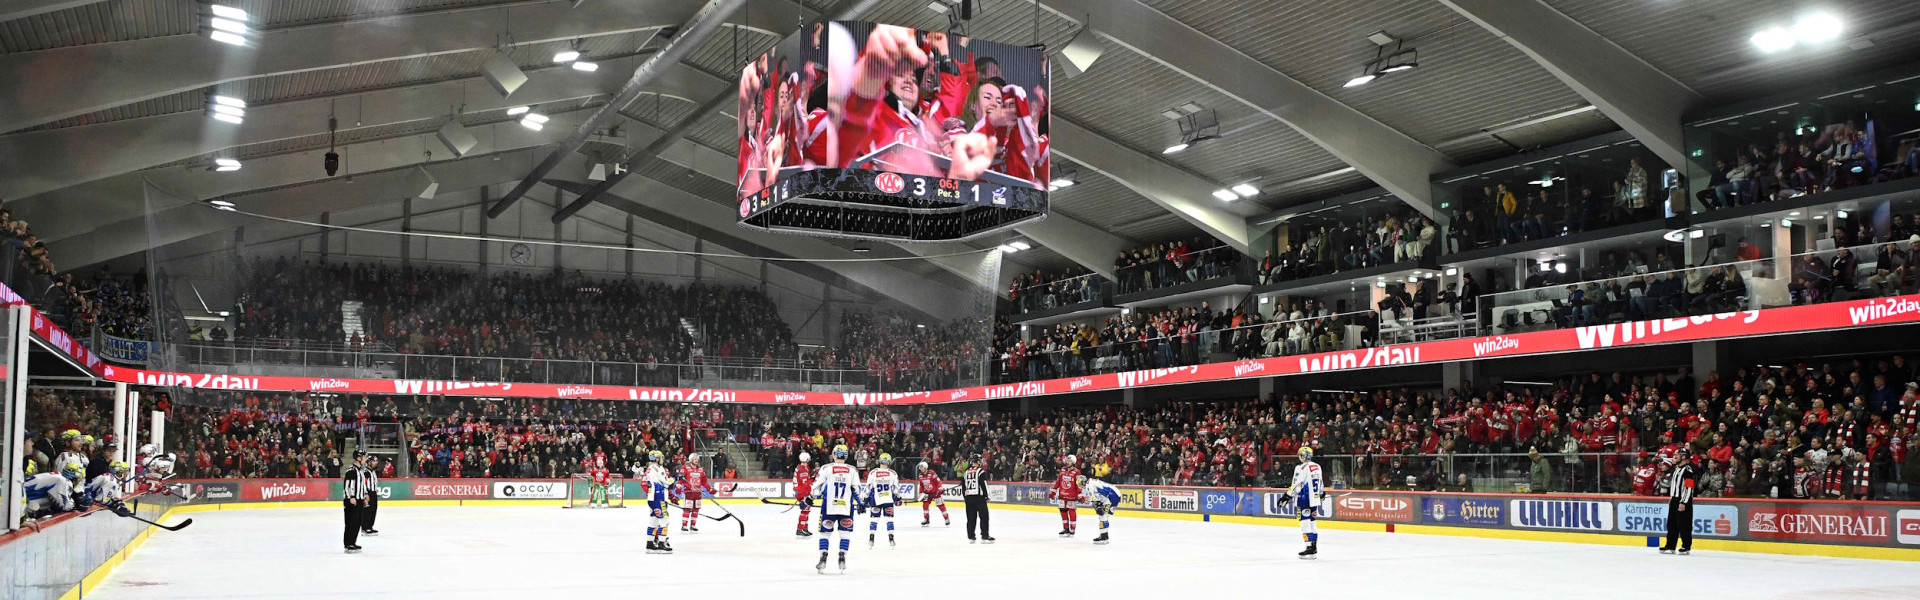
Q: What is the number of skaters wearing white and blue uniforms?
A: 5